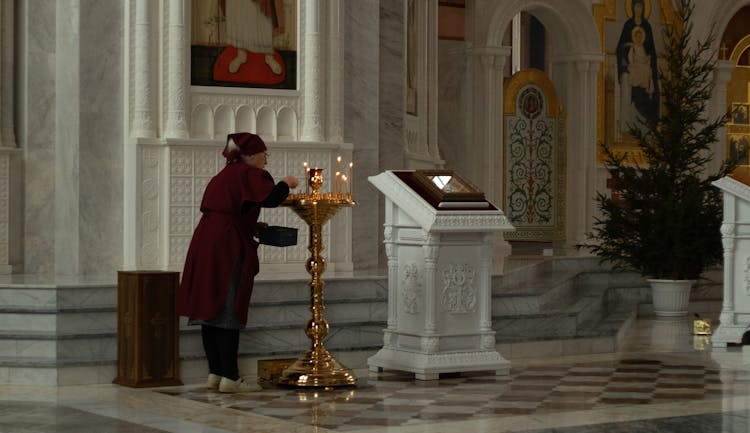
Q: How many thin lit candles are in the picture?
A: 7